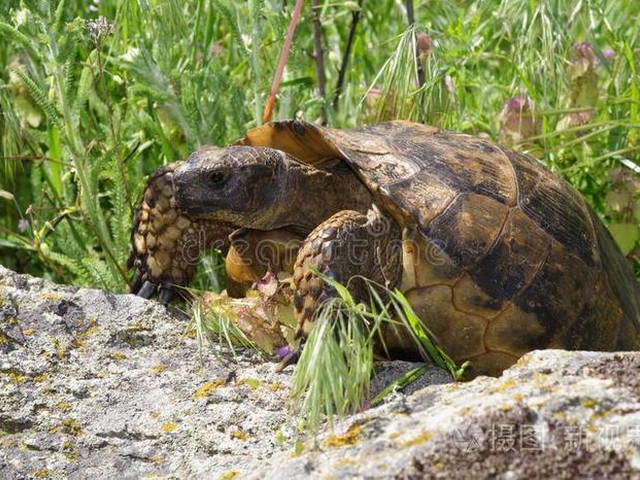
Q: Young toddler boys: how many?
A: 0